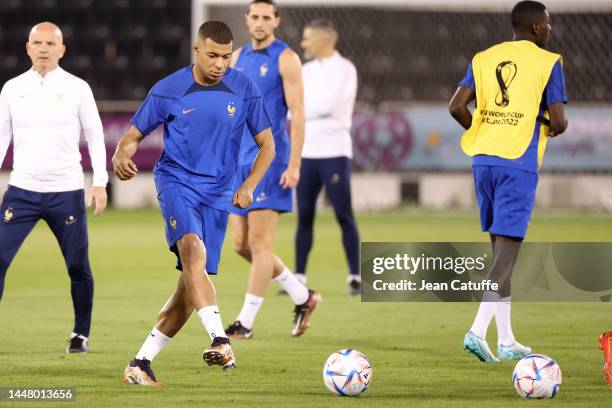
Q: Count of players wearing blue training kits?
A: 3